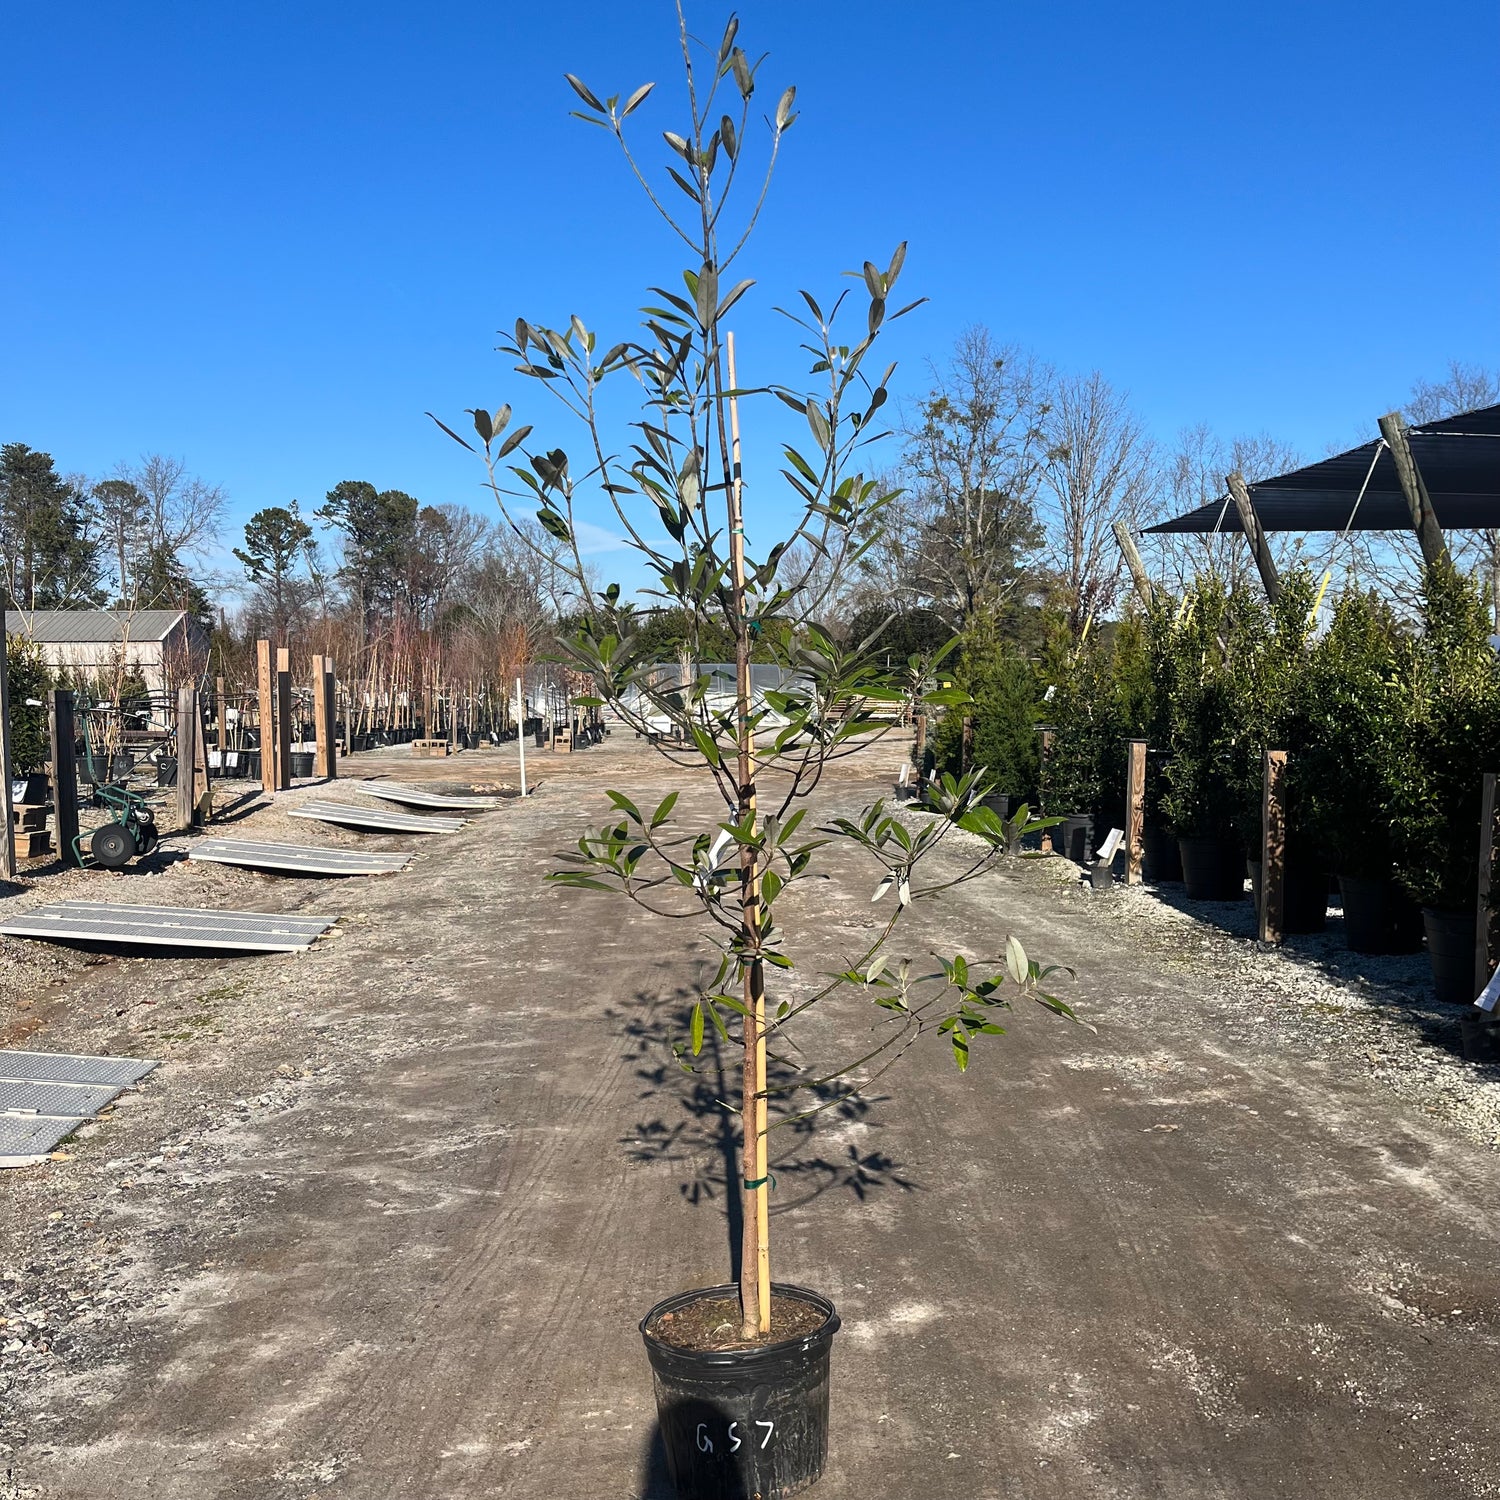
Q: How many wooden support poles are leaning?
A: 3